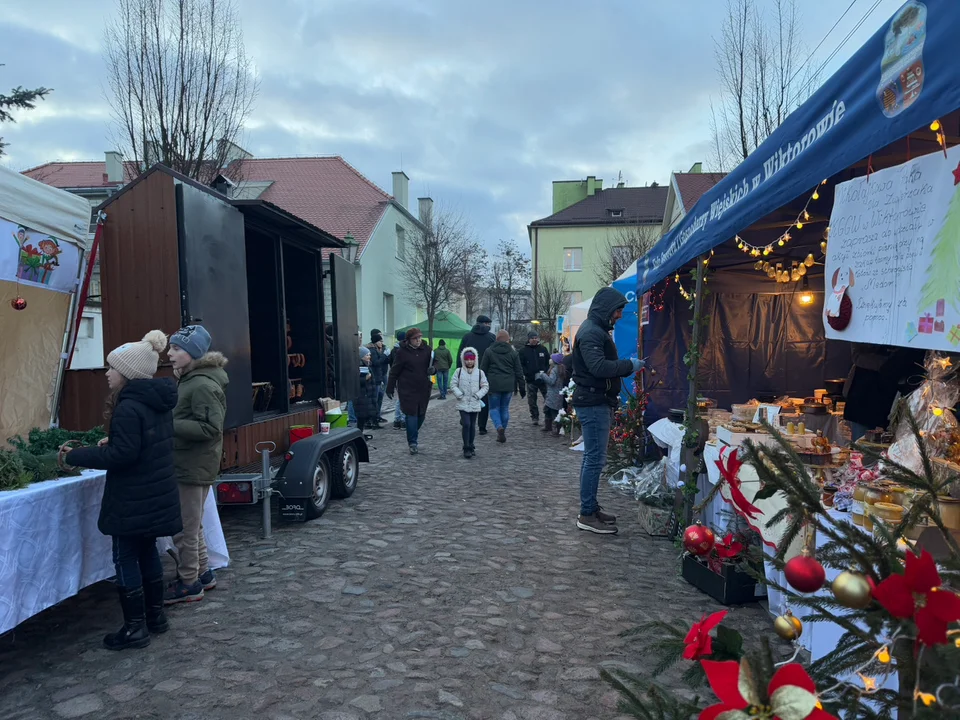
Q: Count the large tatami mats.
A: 0